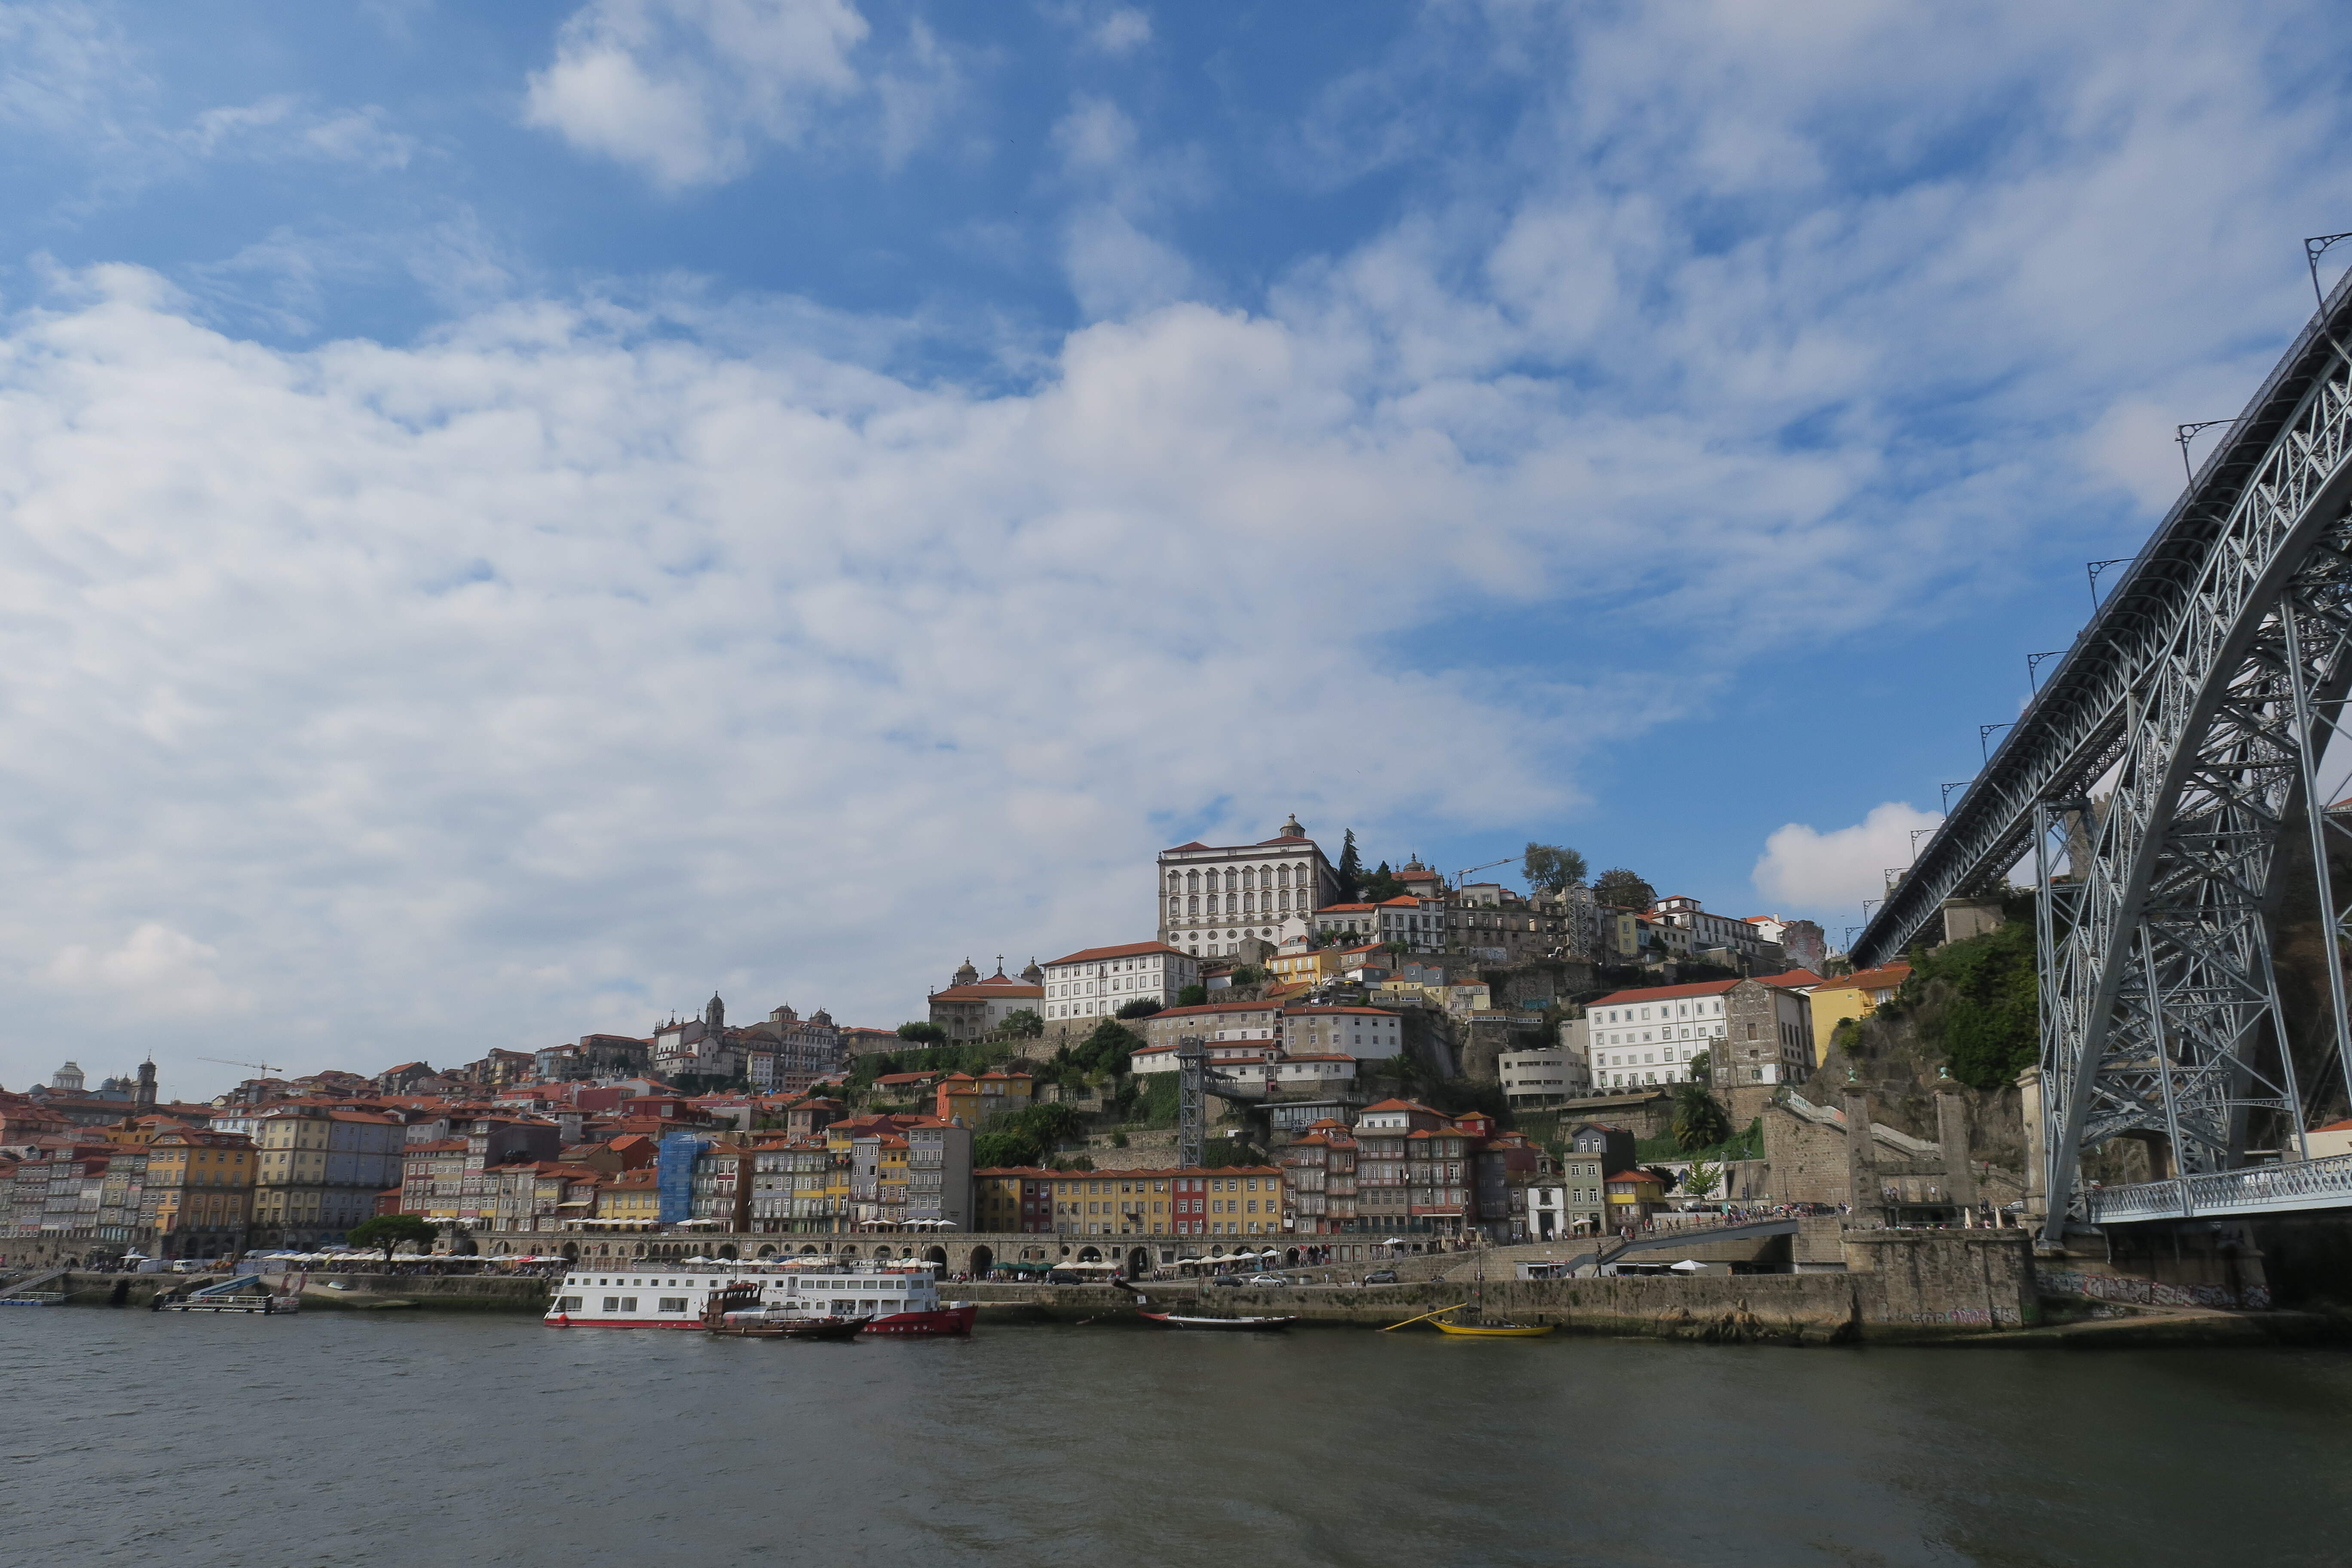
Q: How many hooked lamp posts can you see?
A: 10